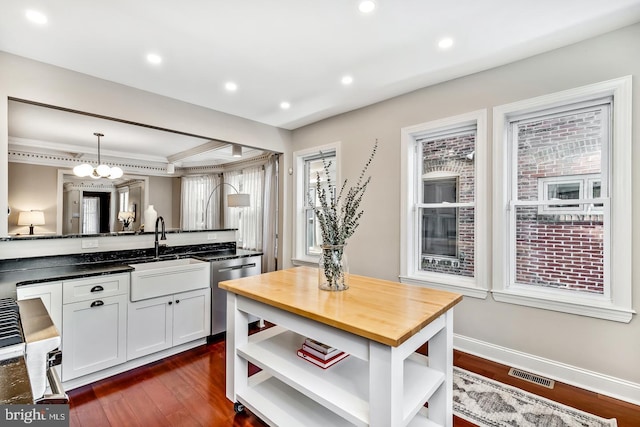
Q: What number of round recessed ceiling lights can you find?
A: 7